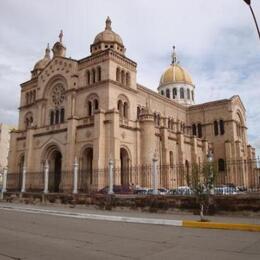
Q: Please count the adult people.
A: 0